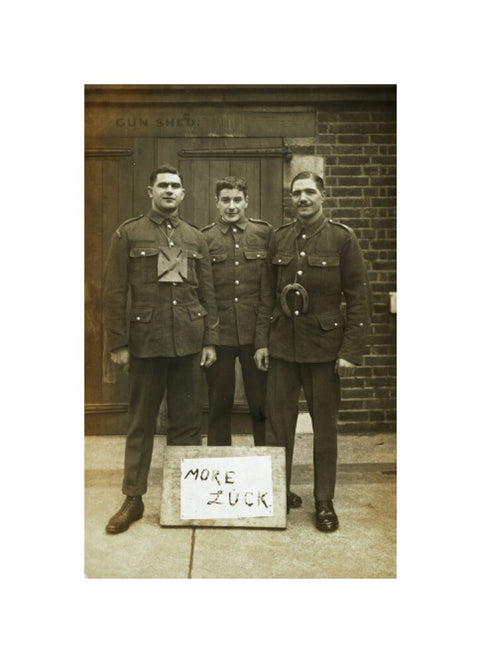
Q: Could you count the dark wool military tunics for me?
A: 3